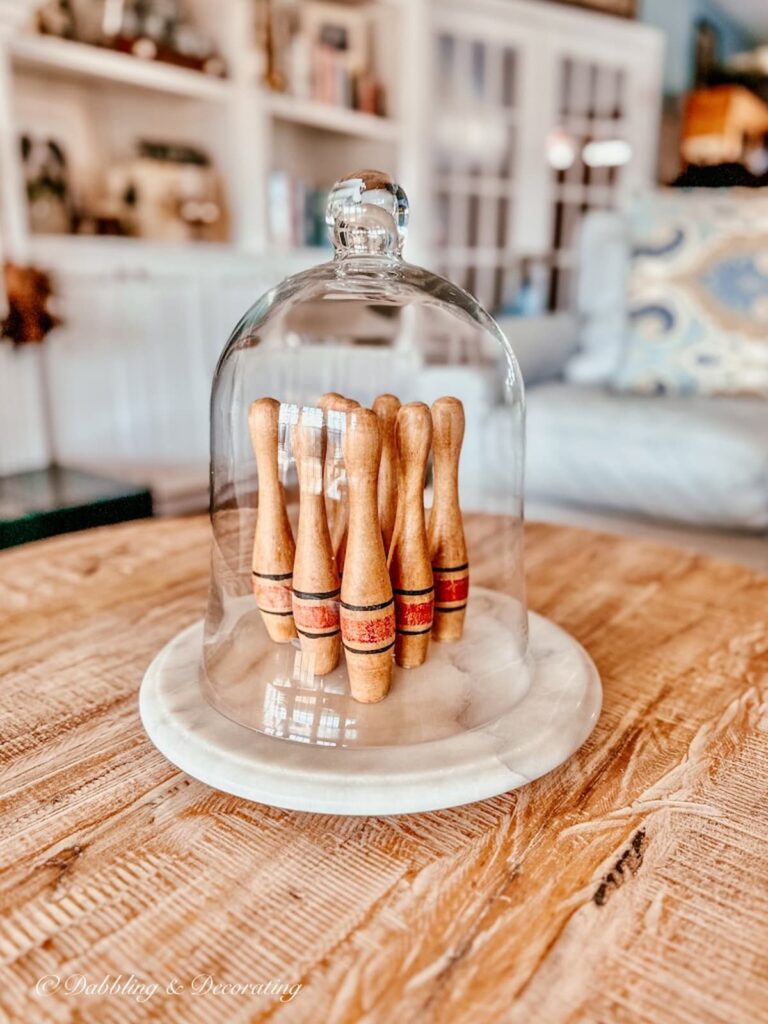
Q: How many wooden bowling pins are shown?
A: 8